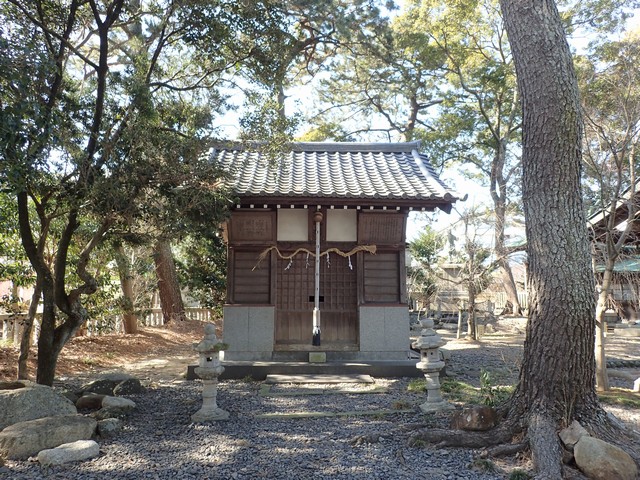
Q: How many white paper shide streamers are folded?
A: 4